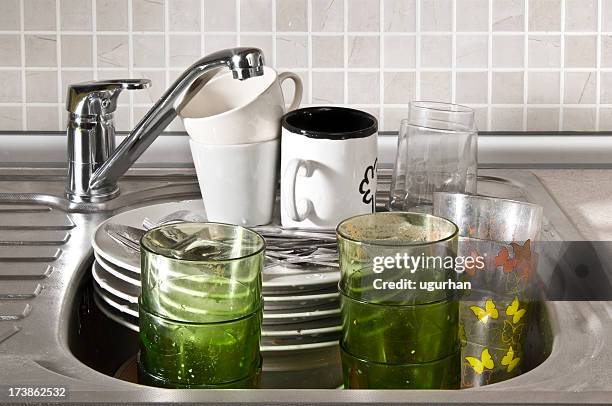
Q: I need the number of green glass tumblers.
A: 6